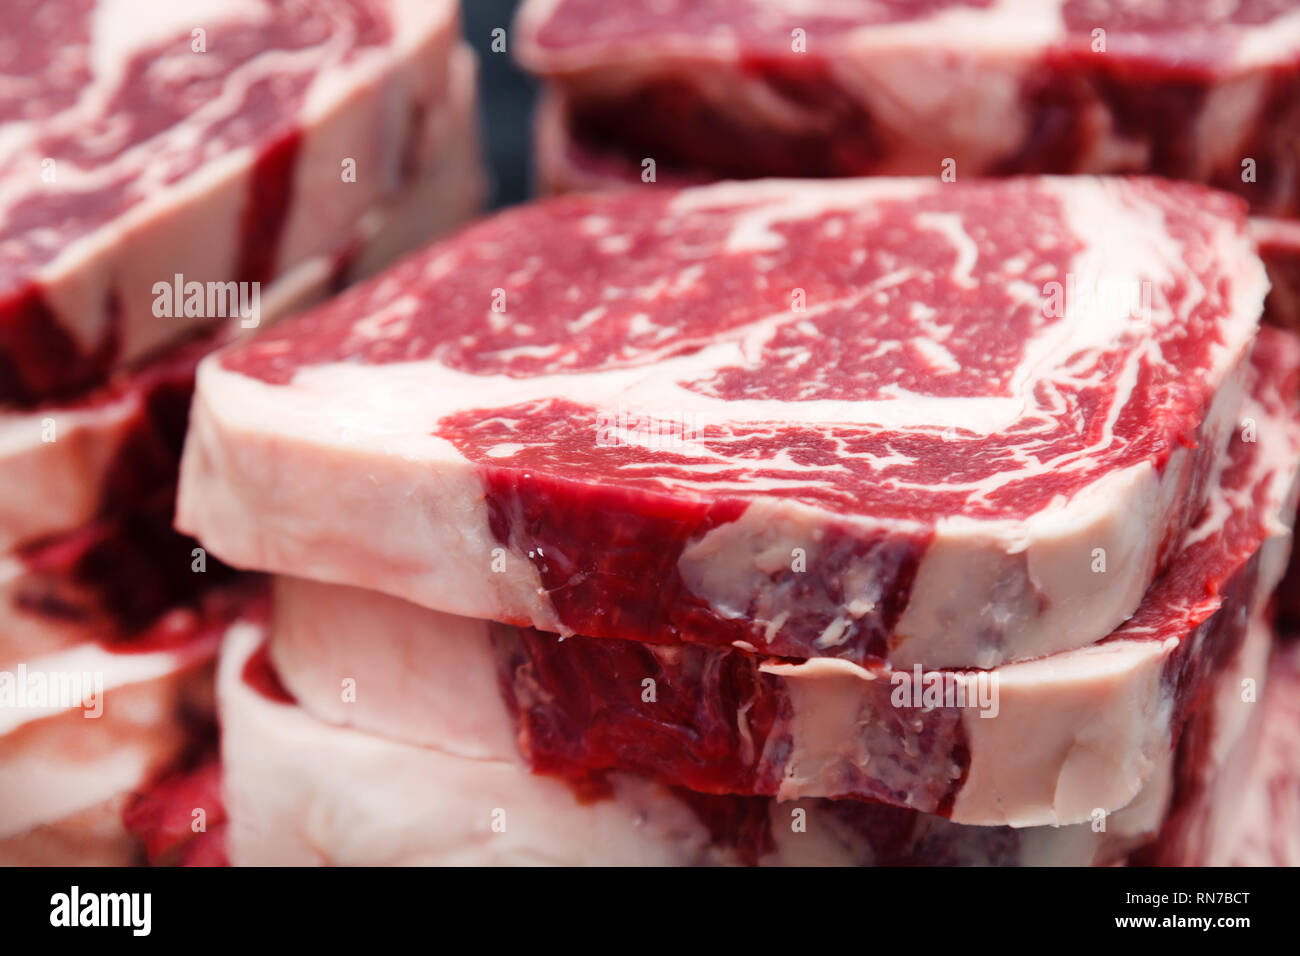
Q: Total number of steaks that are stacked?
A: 3